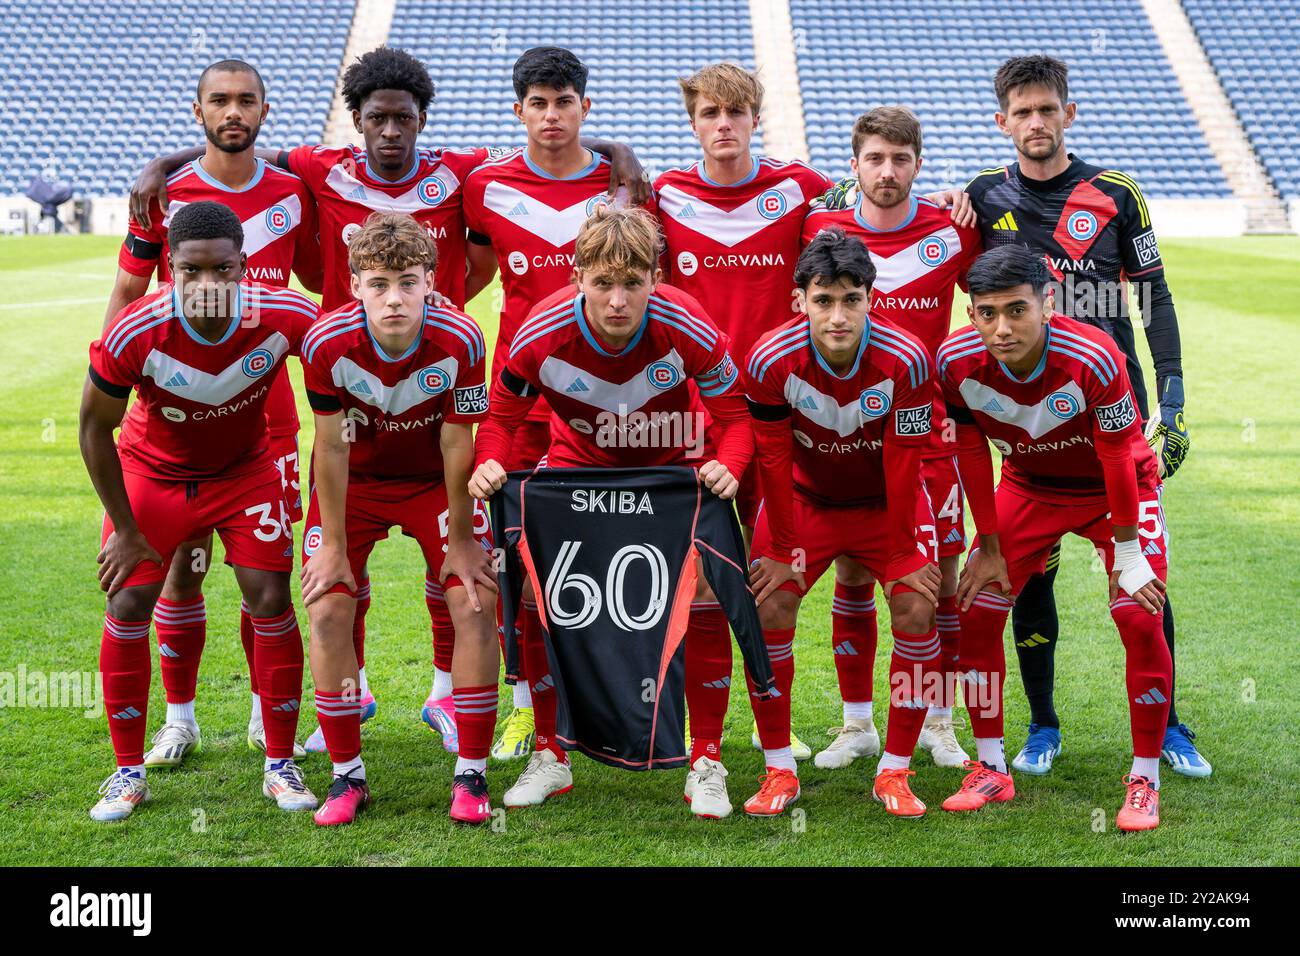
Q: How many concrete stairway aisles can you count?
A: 3